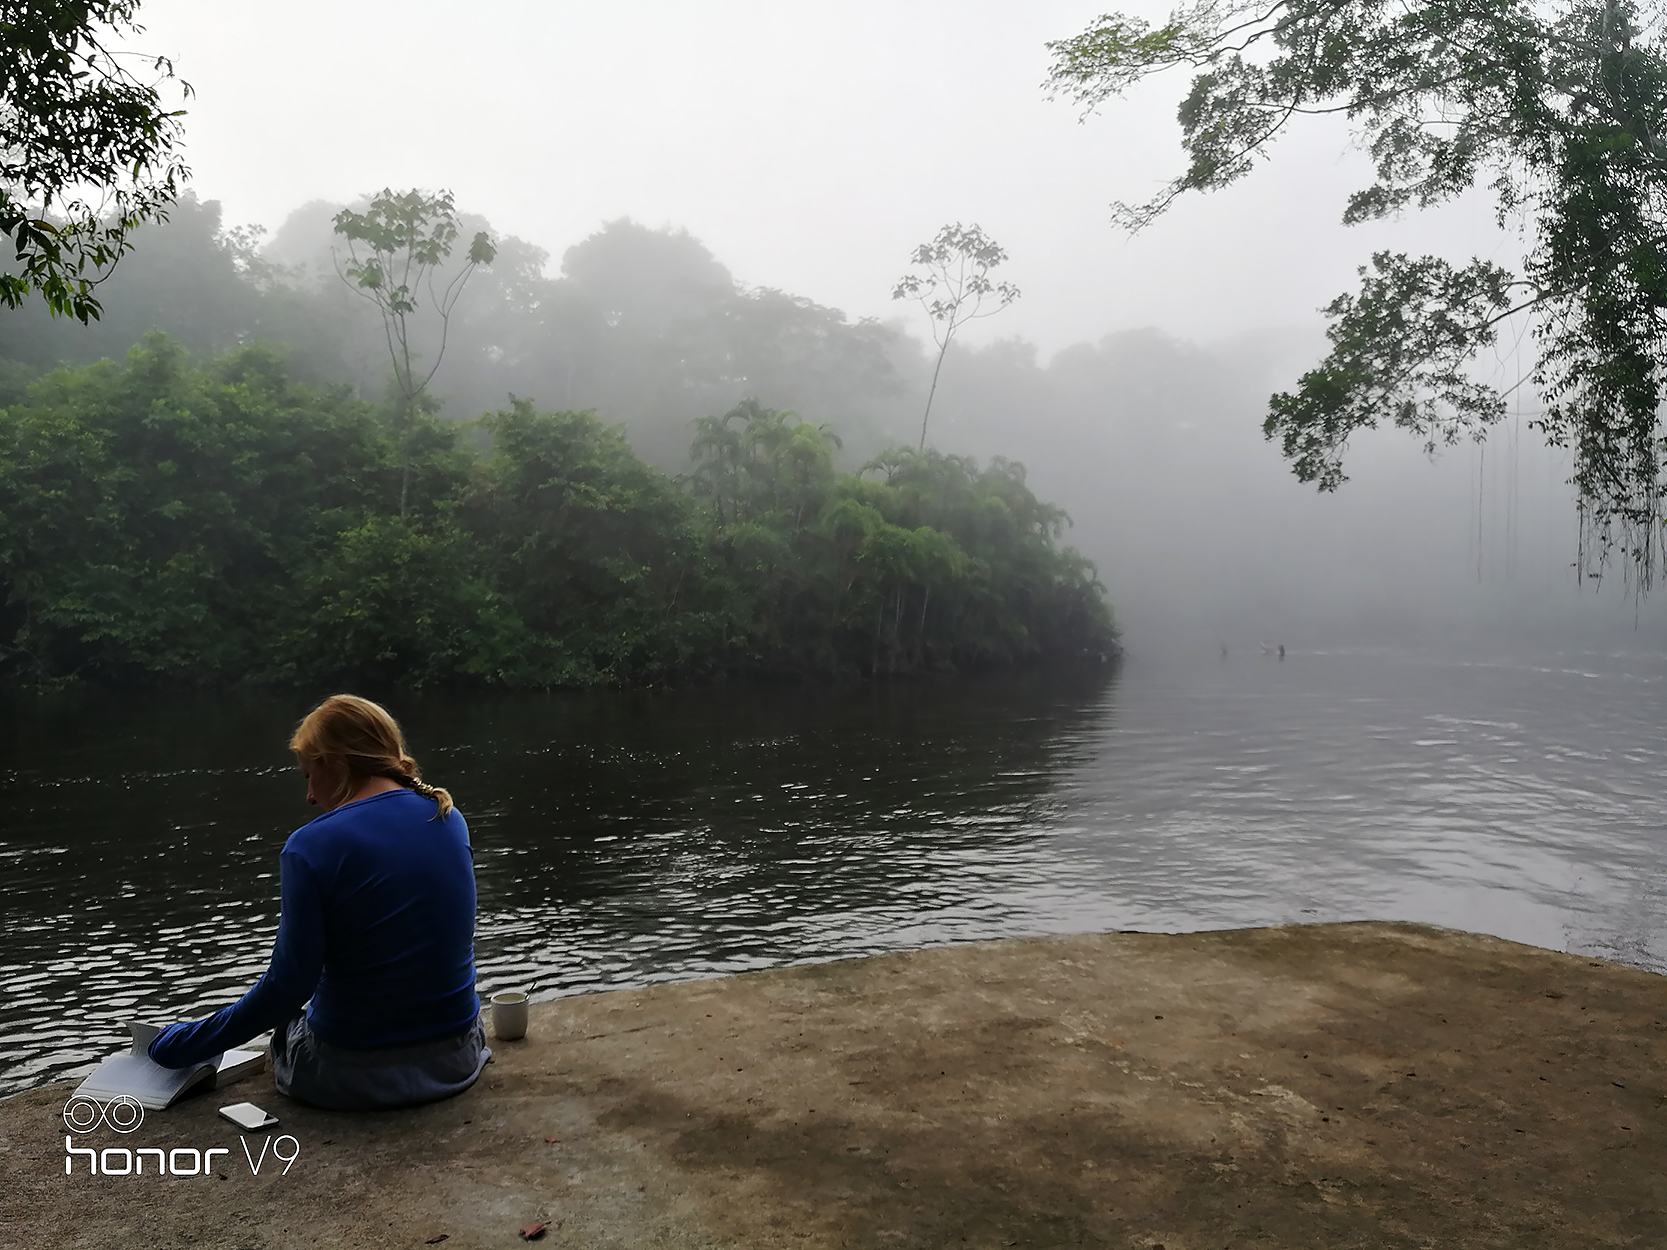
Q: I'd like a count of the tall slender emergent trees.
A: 2